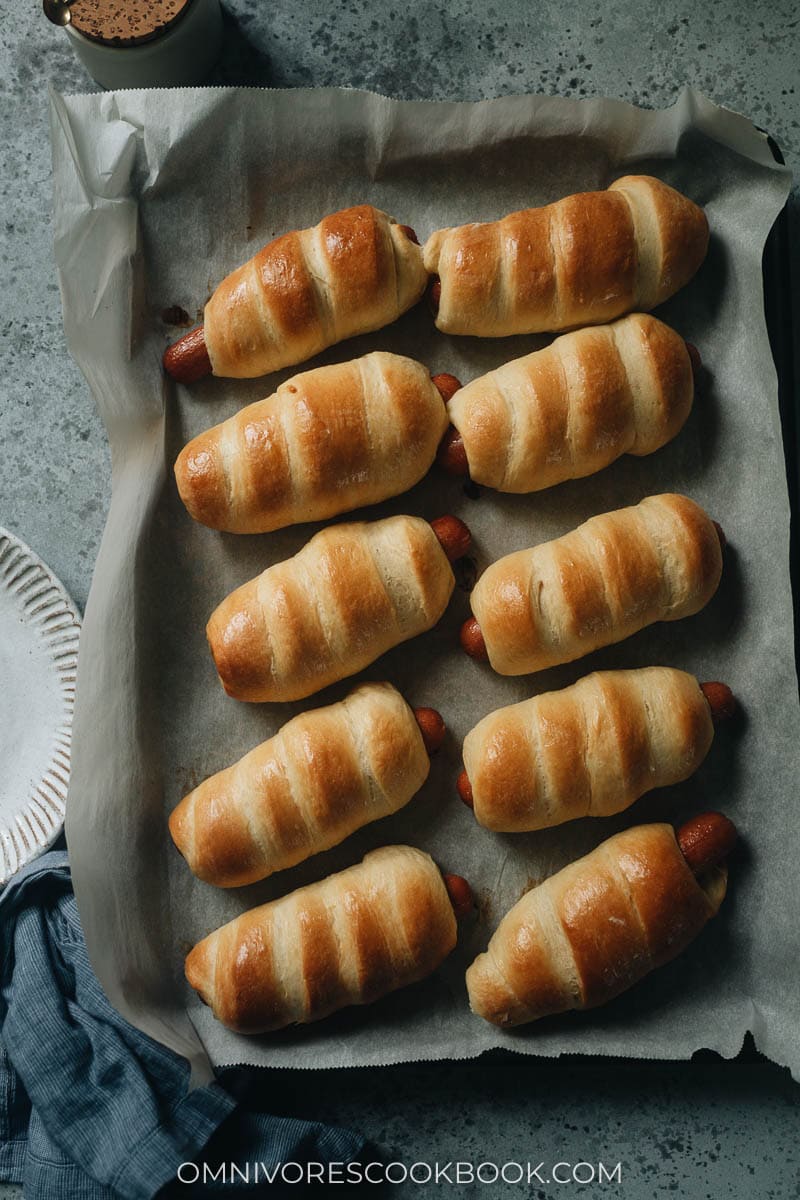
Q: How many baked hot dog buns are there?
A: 10